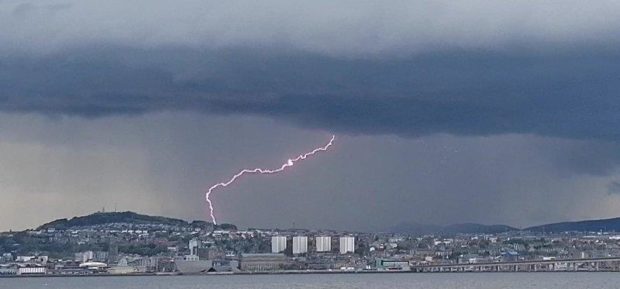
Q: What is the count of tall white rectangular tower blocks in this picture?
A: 4